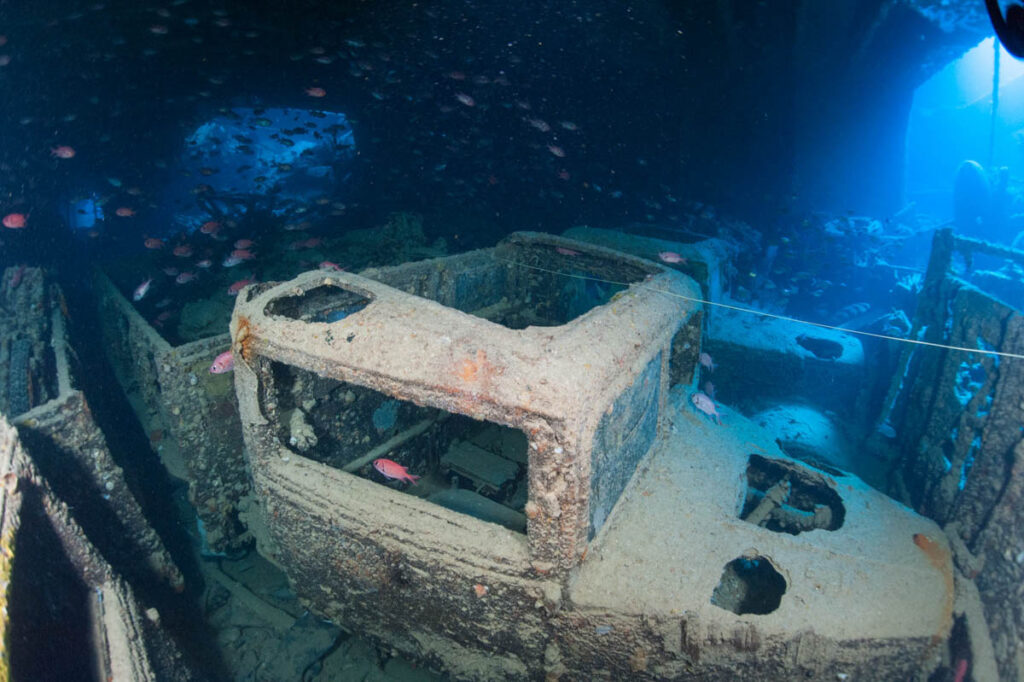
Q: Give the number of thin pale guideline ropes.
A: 1